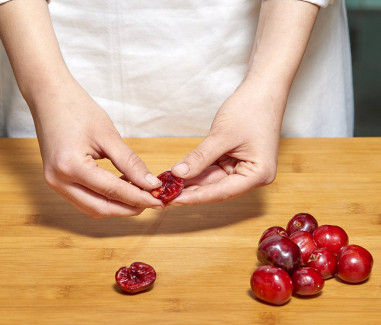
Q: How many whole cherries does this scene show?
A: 9